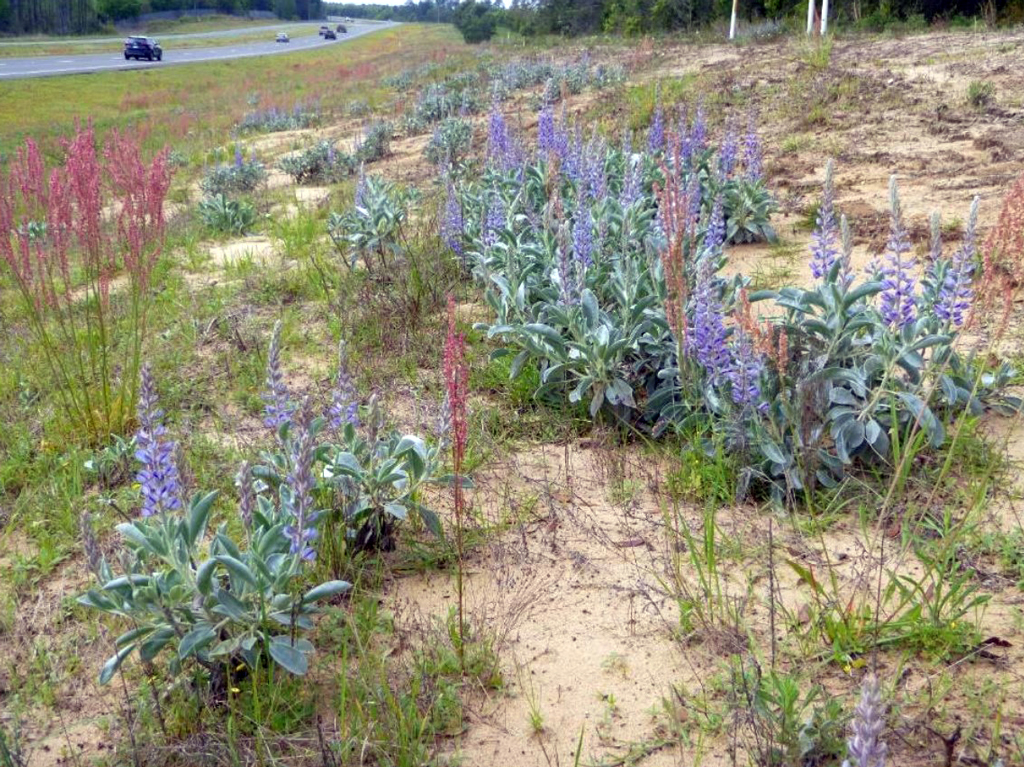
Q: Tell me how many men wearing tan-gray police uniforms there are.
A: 0